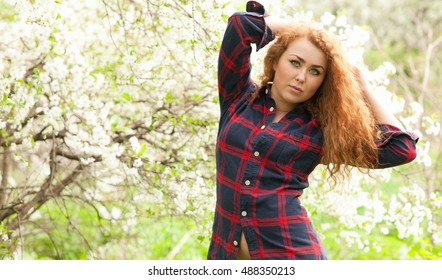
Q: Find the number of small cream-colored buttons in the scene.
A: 7